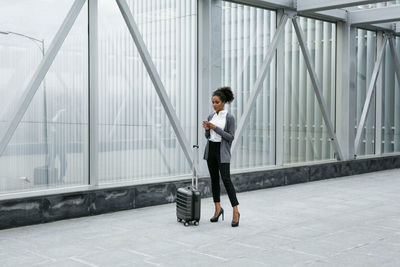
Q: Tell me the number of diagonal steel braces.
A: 6